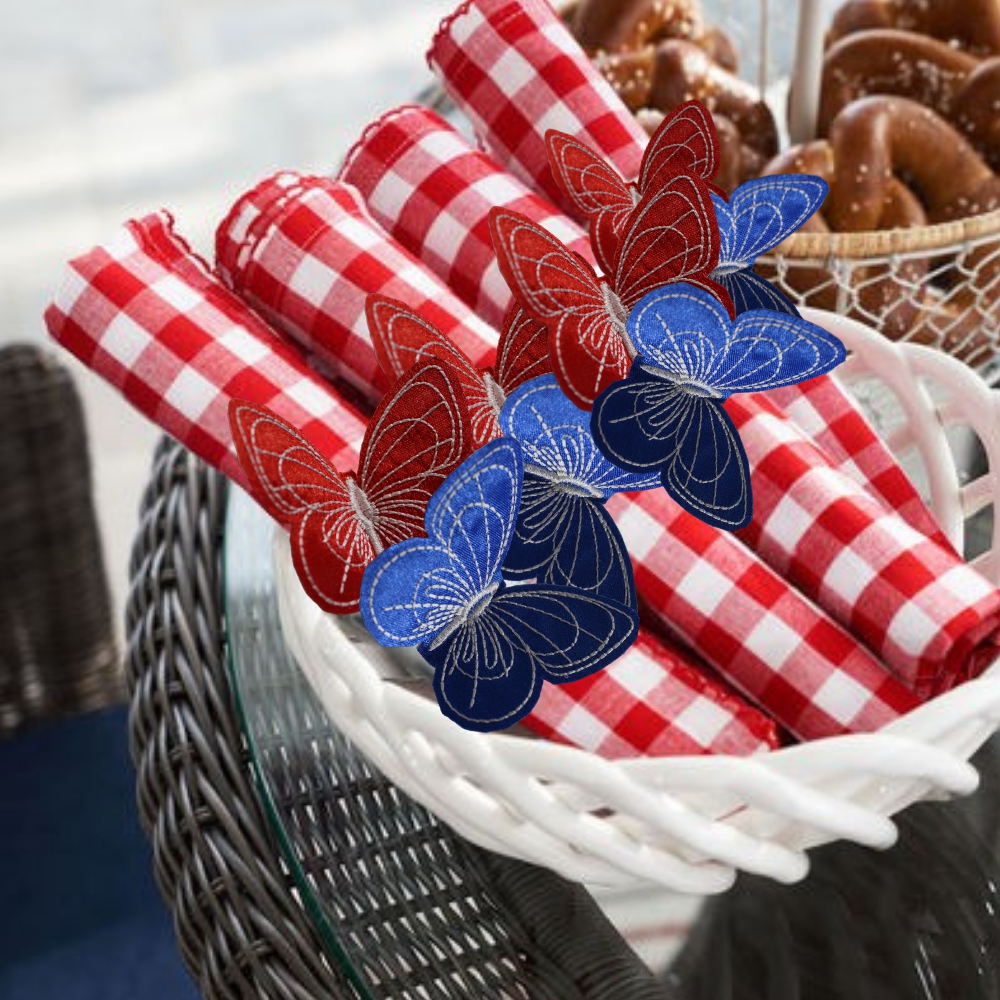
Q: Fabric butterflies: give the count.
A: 8